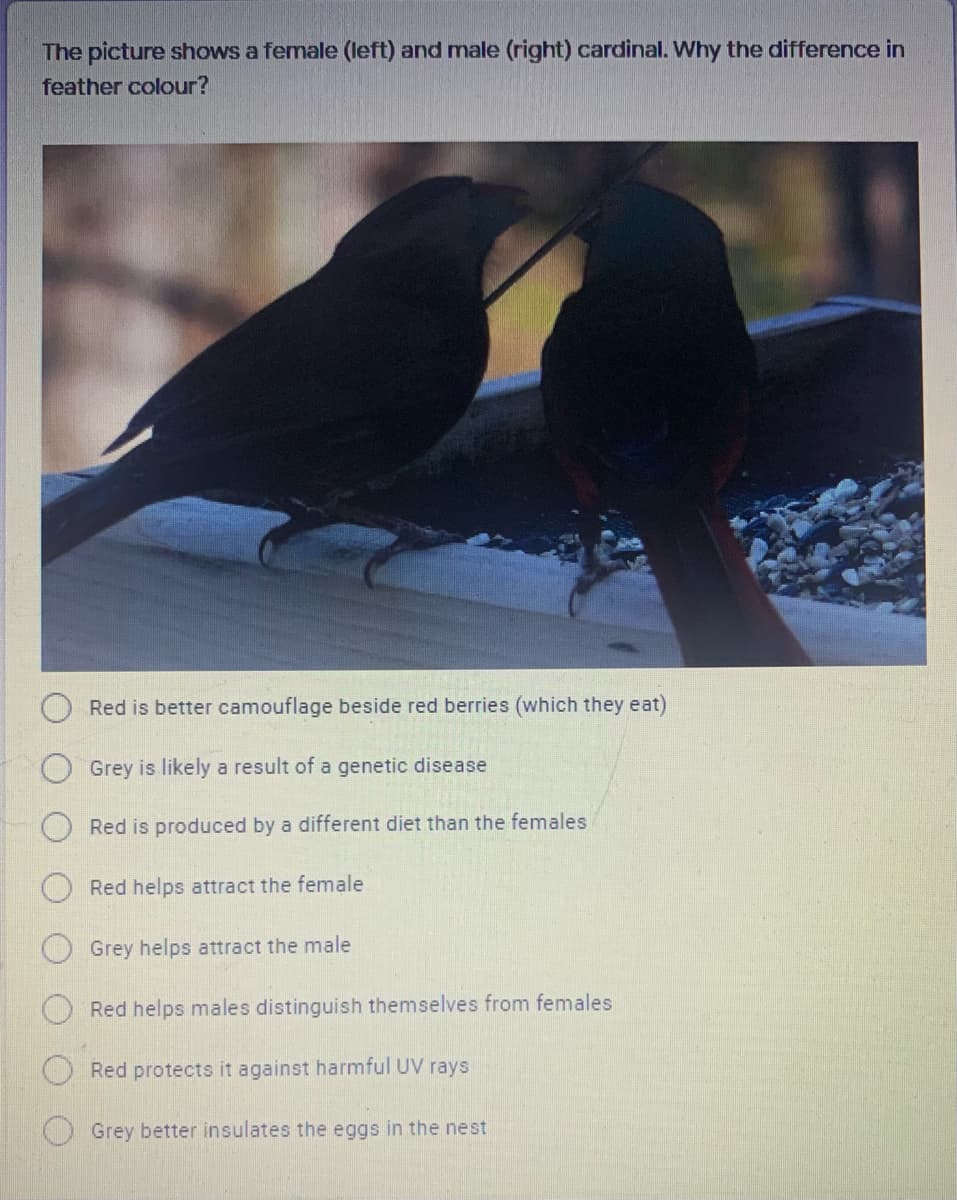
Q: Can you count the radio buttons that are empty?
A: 8